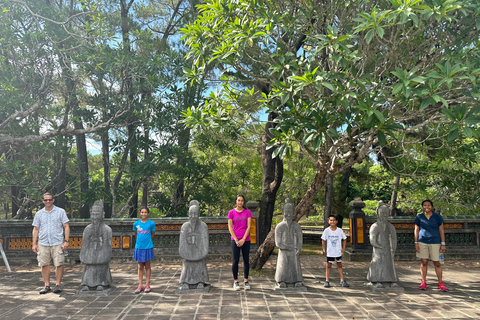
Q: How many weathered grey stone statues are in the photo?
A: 4